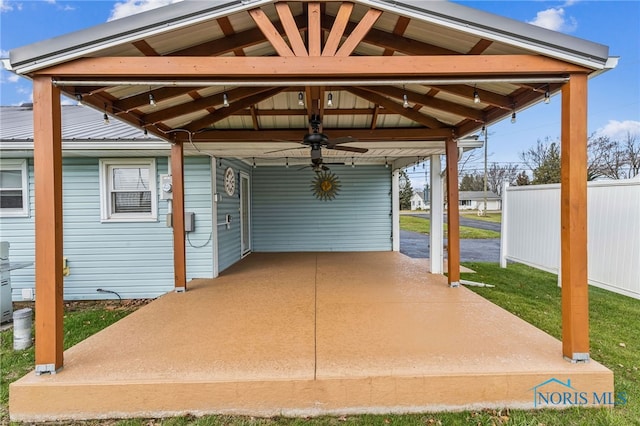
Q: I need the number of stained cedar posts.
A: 4